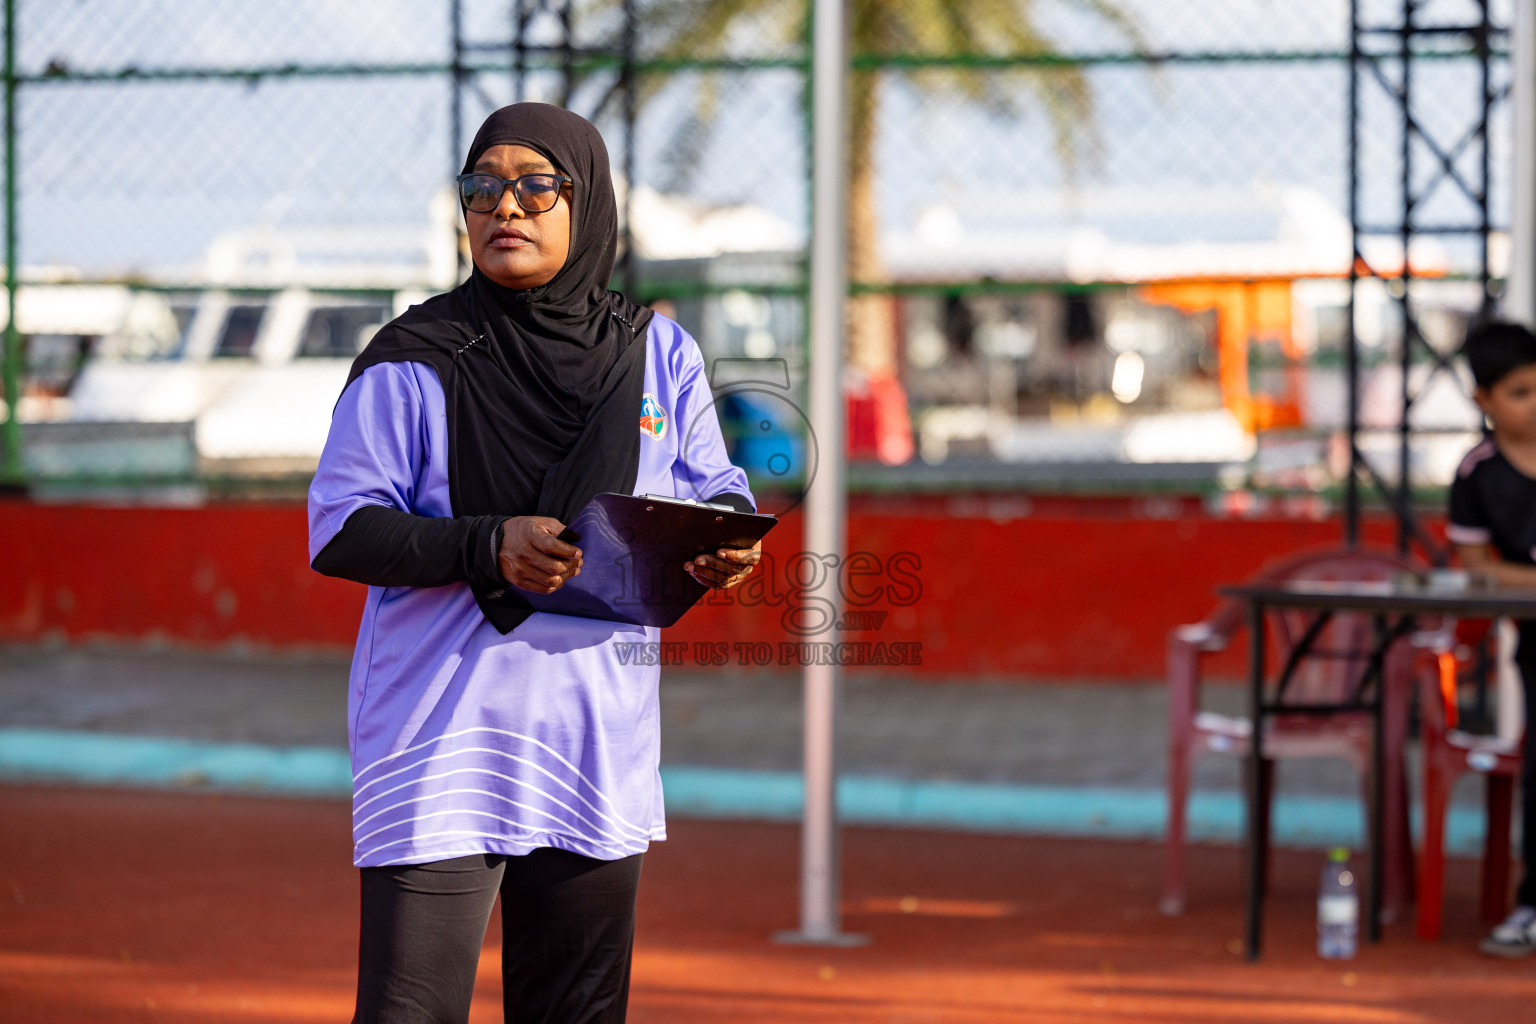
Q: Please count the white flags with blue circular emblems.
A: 0